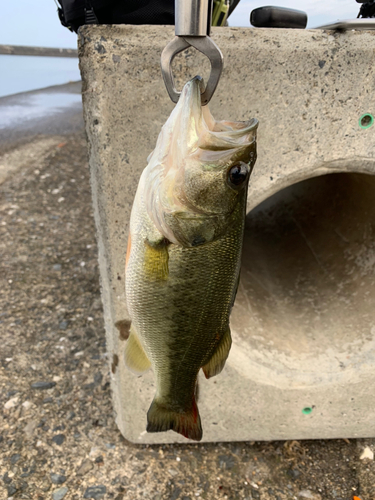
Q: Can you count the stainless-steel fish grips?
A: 1